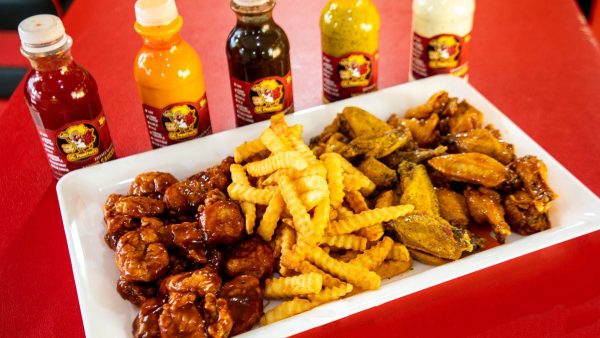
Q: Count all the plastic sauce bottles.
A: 5